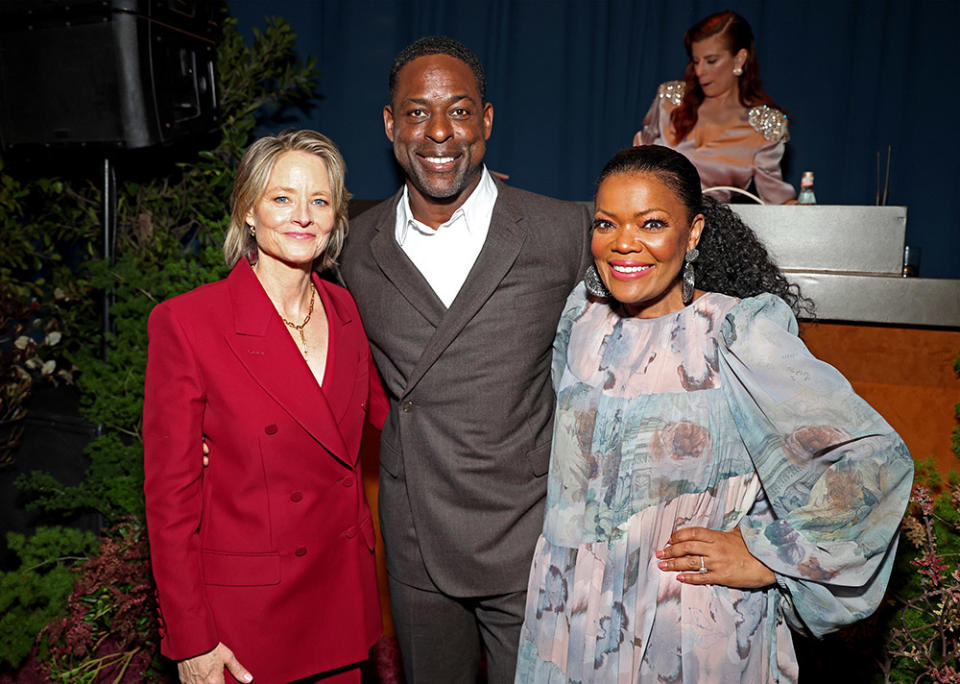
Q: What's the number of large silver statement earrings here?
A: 2